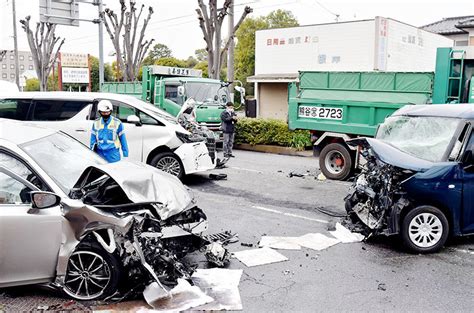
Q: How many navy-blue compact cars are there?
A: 1